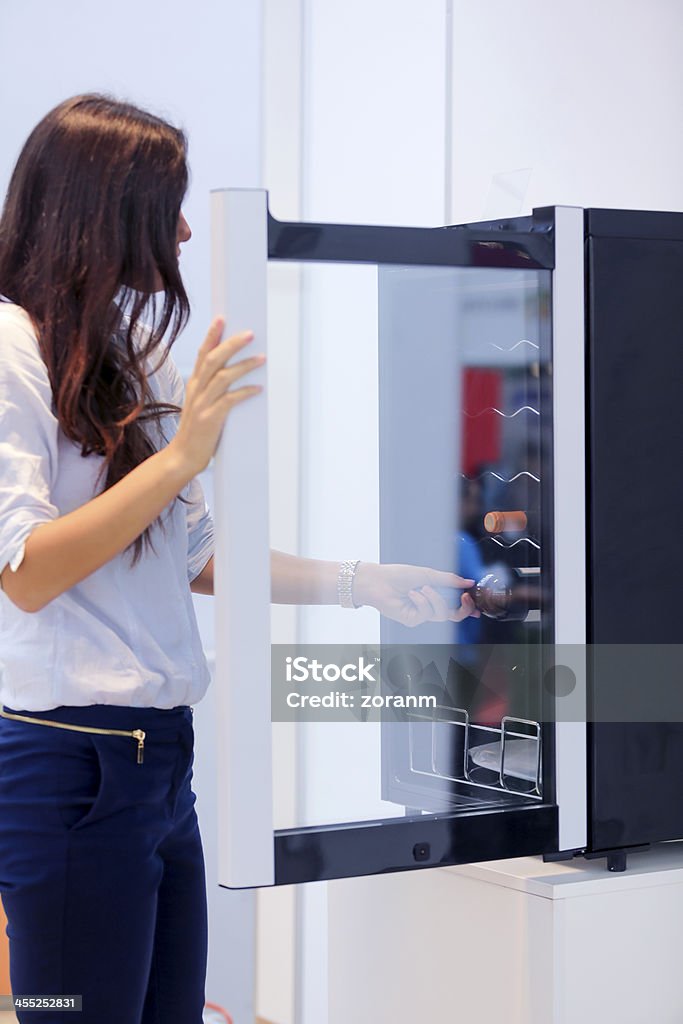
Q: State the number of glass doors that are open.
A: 1